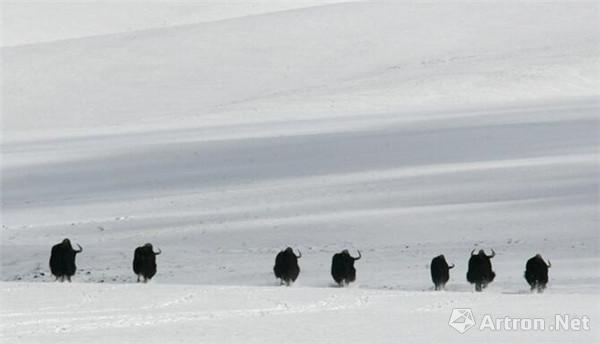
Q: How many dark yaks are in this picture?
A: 7